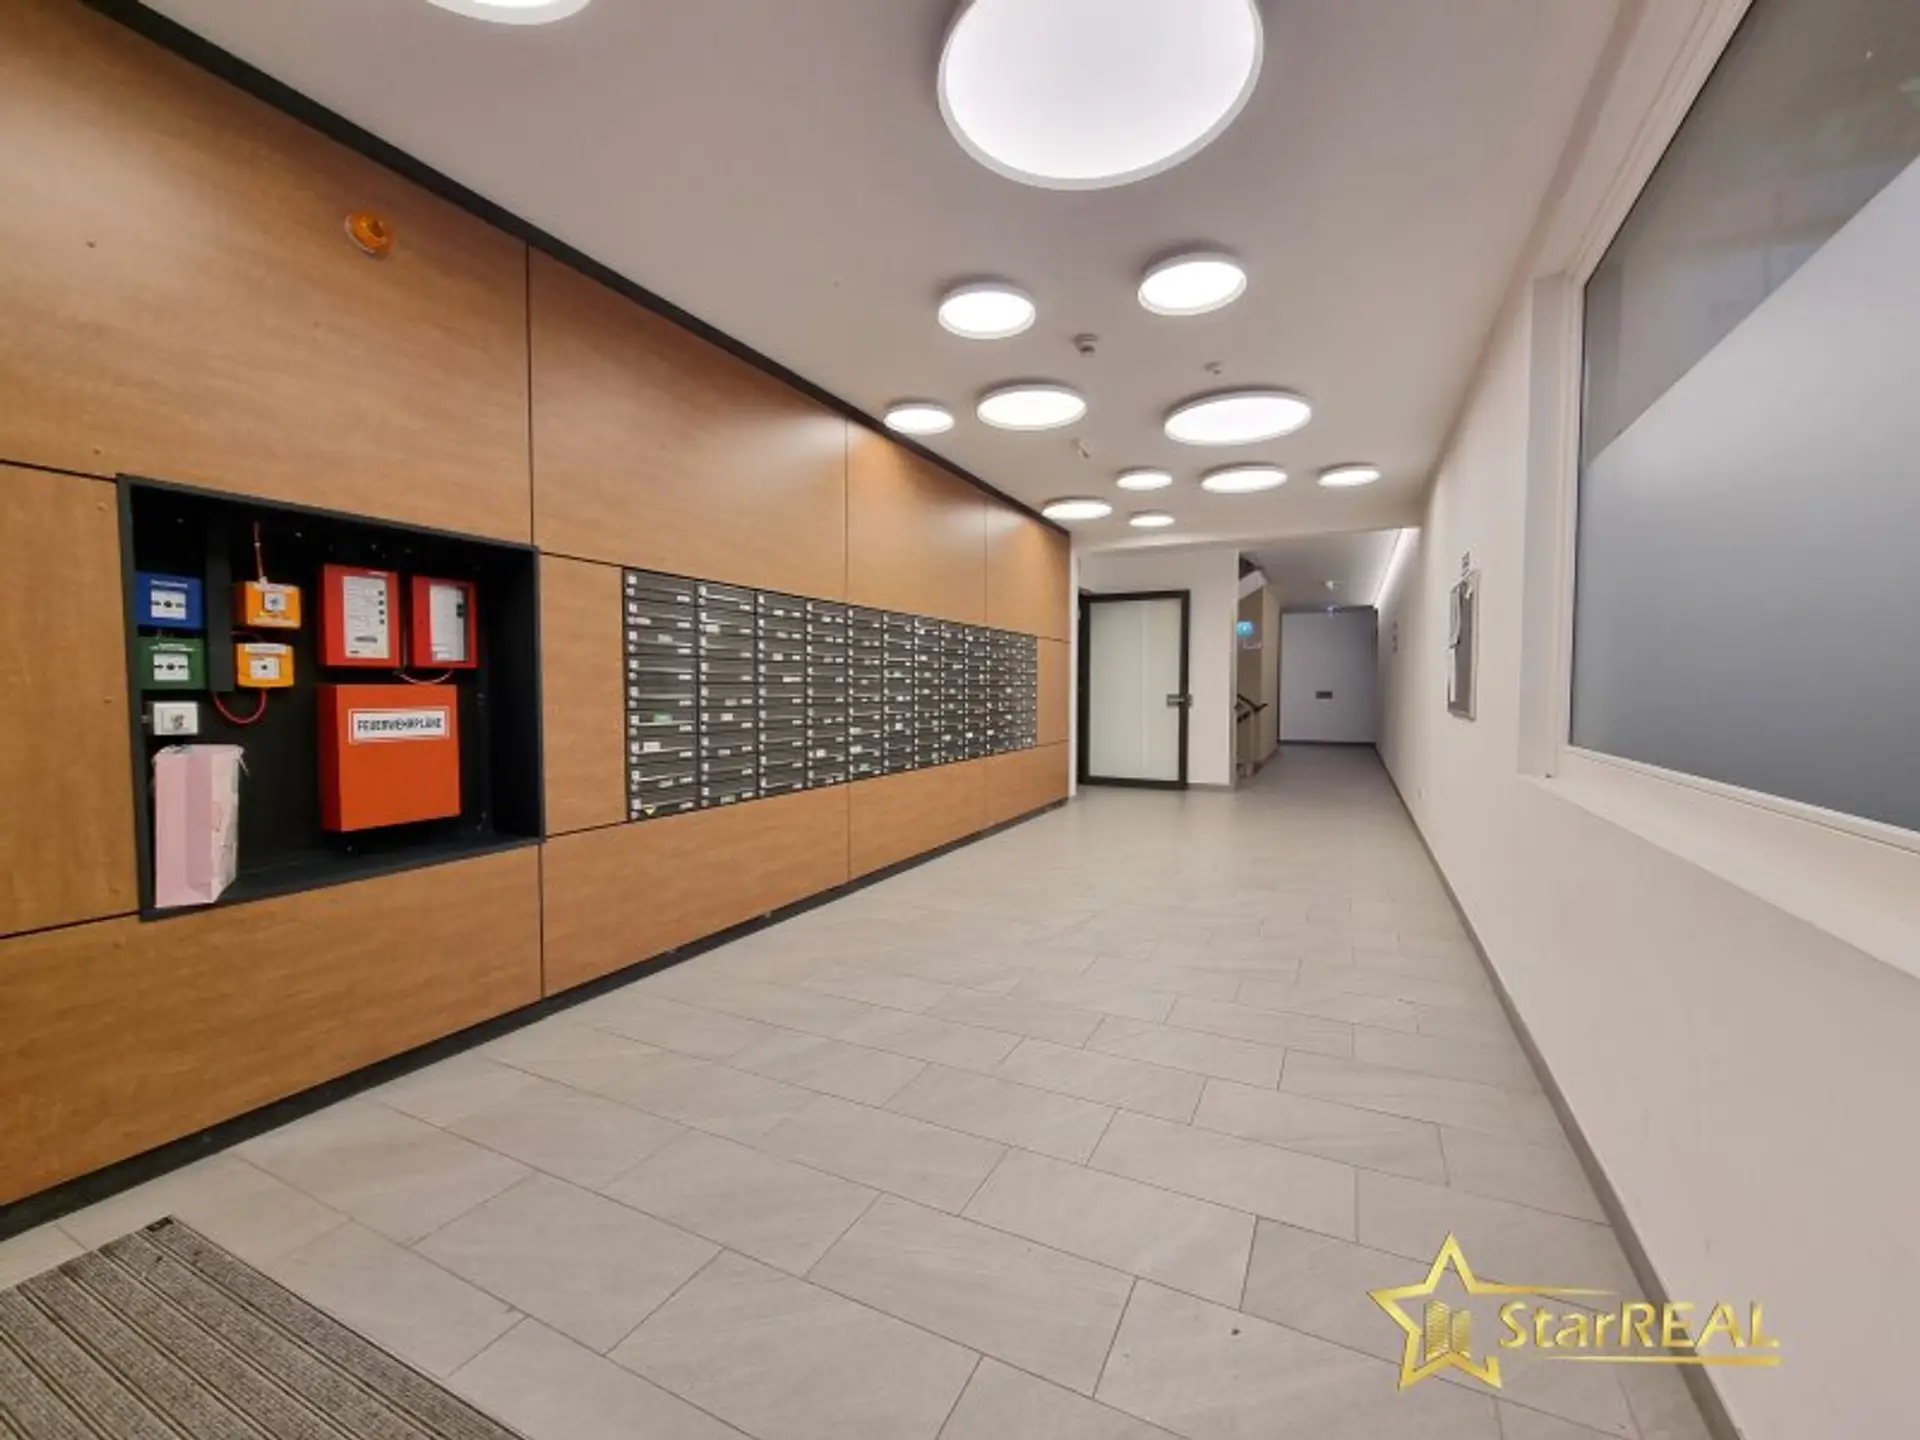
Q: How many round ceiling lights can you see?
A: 12